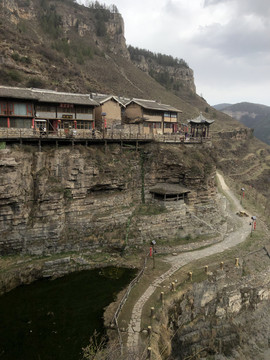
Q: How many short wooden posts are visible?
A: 9